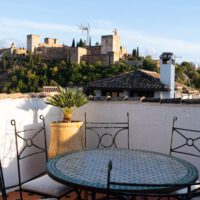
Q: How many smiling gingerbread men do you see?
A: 0